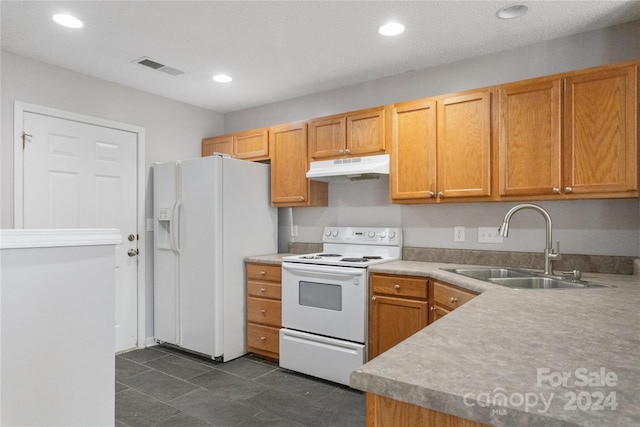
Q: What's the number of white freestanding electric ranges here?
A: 1